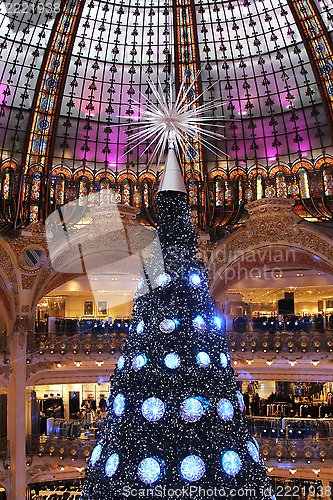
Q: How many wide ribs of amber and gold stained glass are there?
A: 3